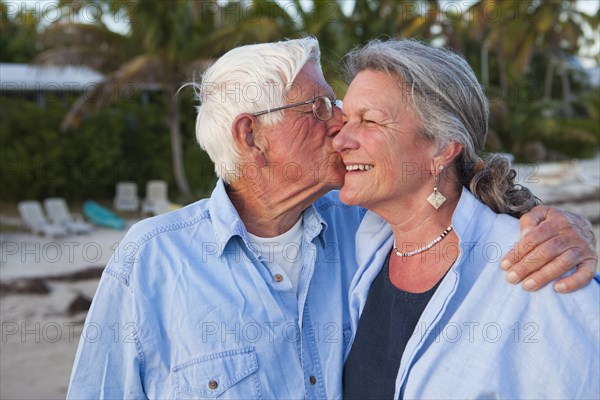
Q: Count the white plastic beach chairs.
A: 4